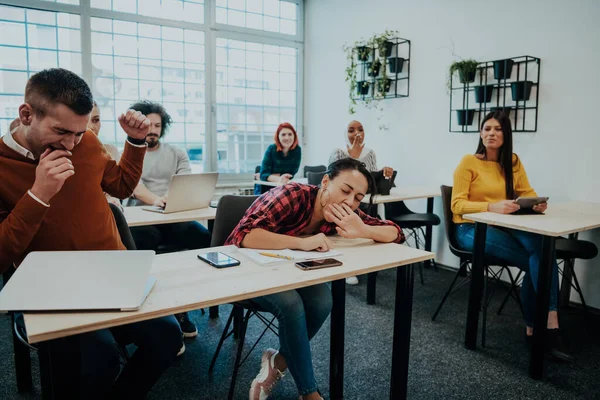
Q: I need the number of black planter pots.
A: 12